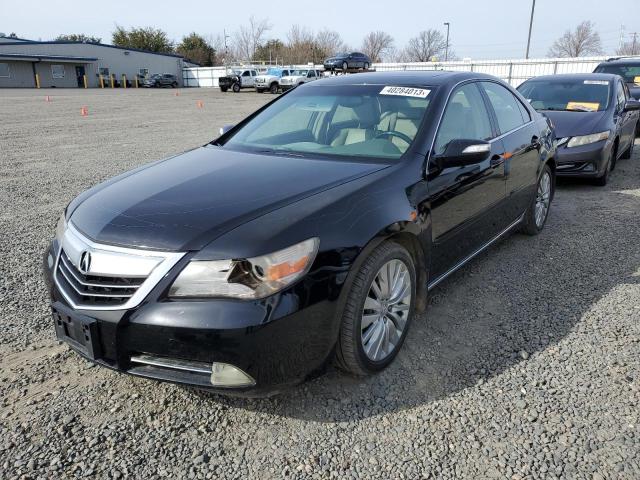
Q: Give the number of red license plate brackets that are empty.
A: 0